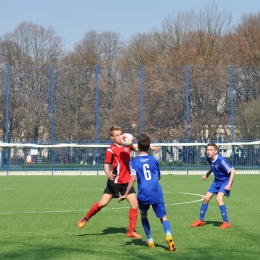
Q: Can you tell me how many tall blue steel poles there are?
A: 6